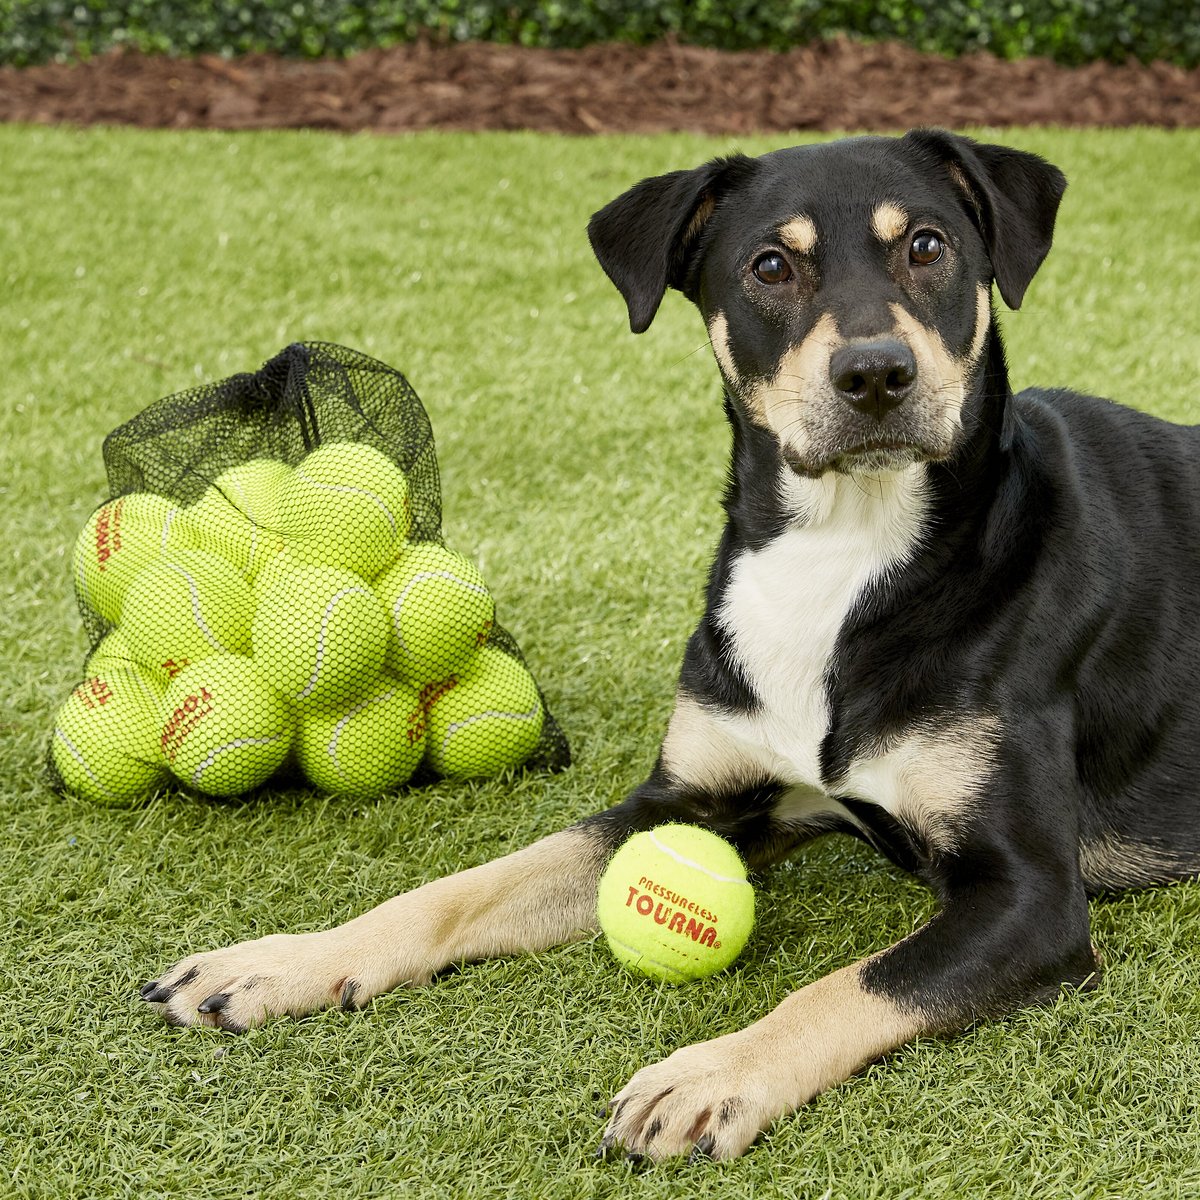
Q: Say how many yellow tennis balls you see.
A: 12